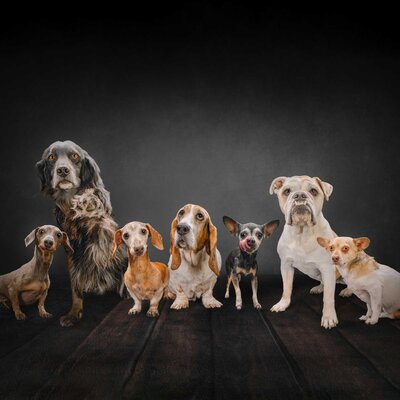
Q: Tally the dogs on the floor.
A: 7